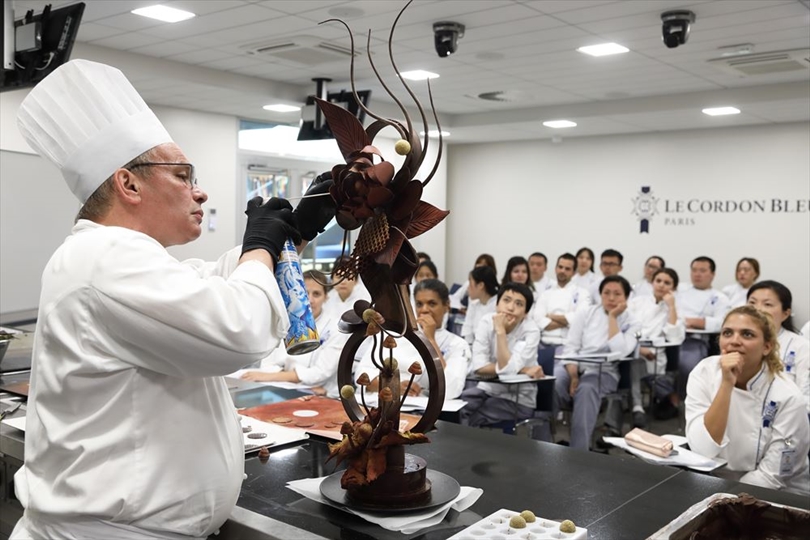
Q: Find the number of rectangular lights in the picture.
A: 7